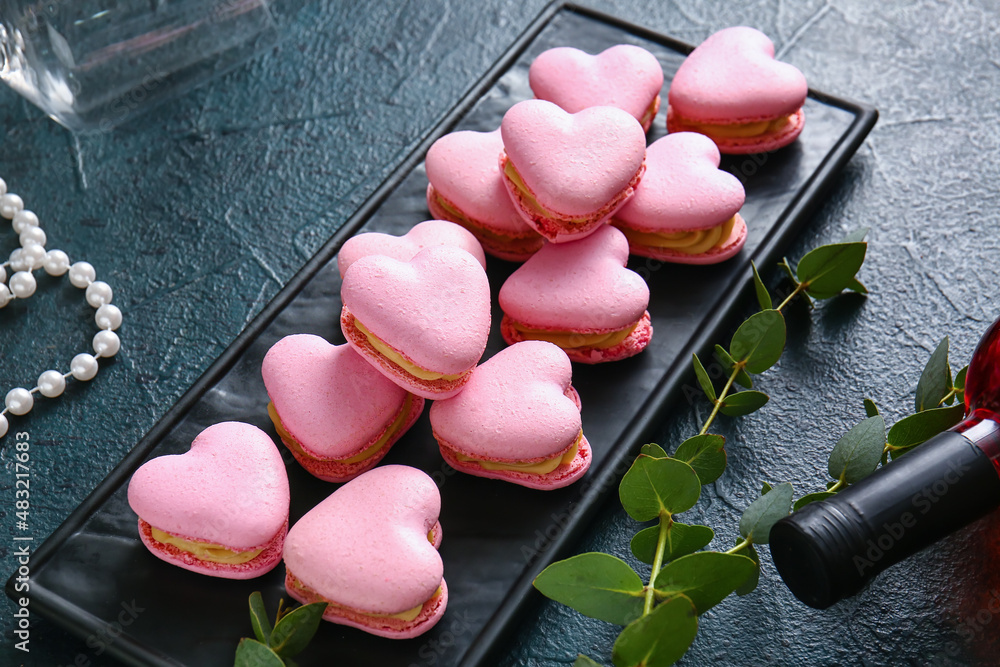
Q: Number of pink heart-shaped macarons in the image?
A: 12